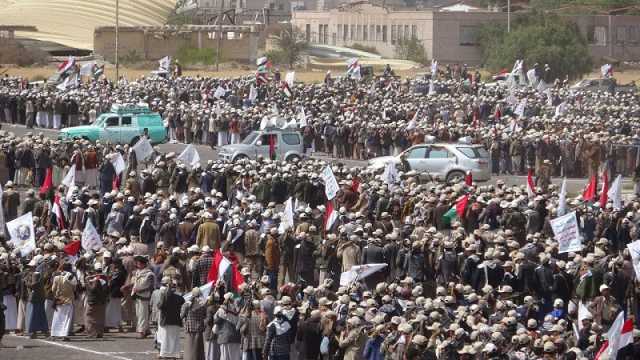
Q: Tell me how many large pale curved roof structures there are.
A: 1